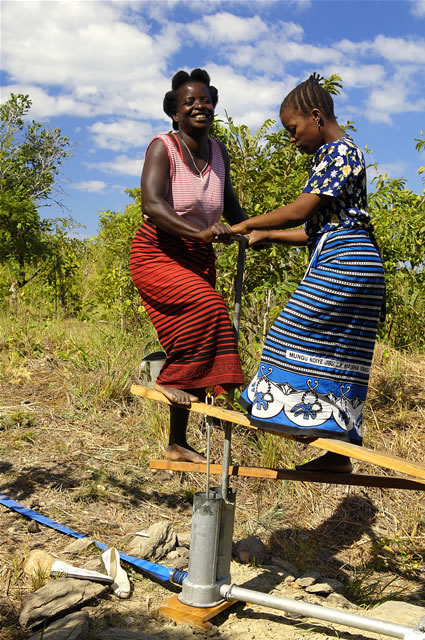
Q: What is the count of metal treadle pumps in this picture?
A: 1